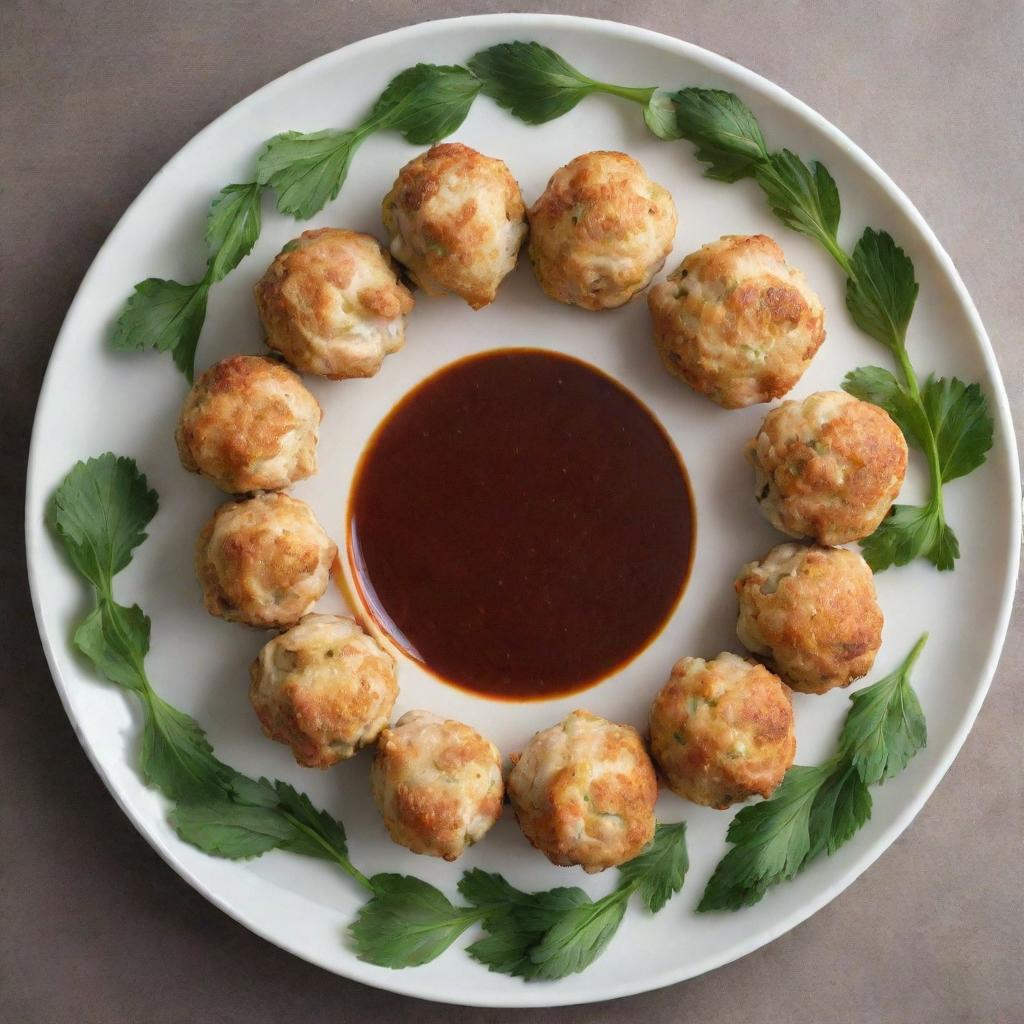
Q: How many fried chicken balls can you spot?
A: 12